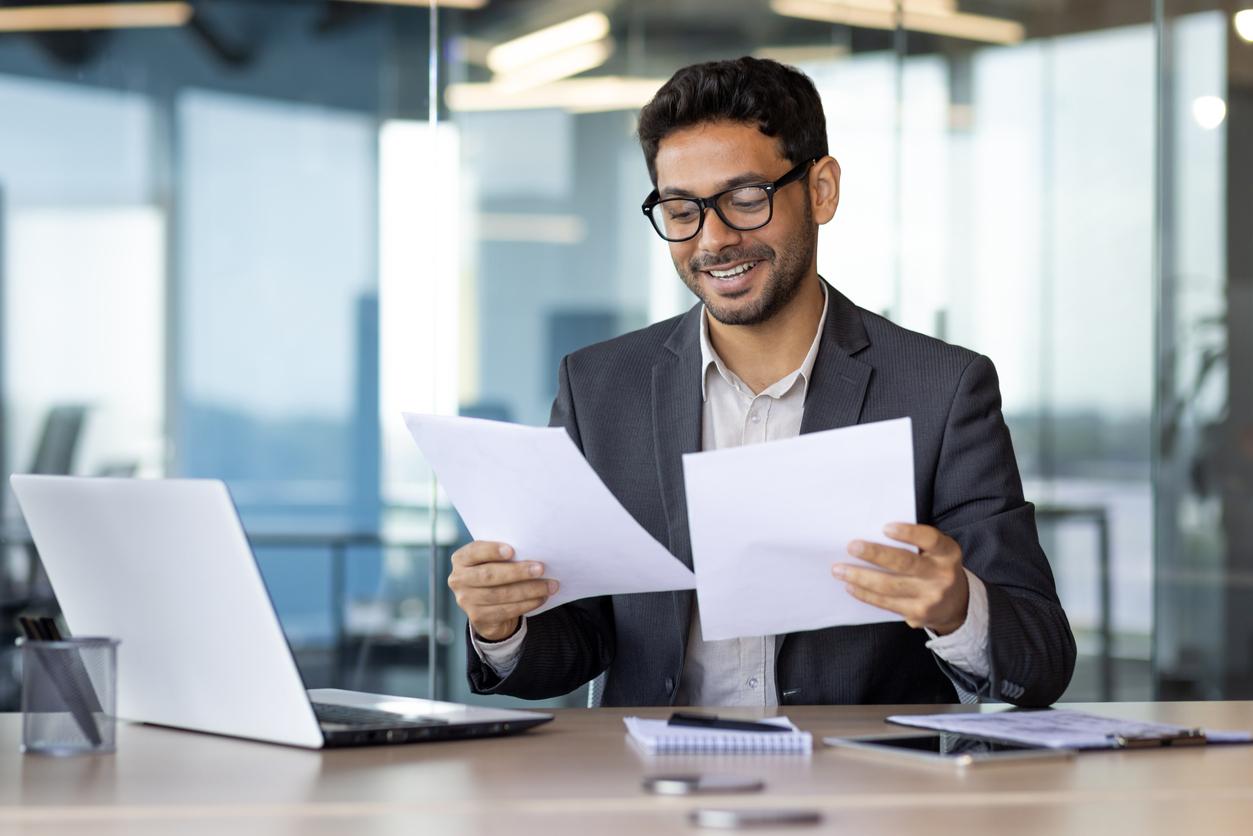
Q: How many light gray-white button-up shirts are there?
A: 1